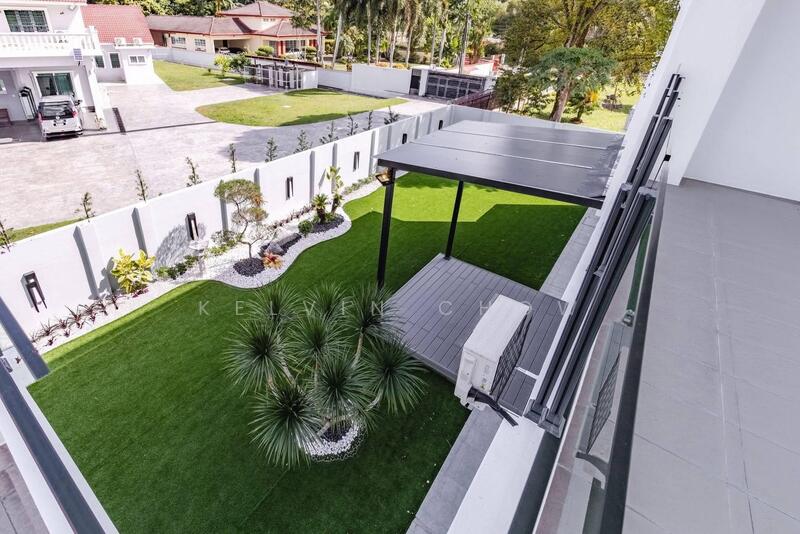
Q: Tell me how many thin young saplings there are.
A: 11